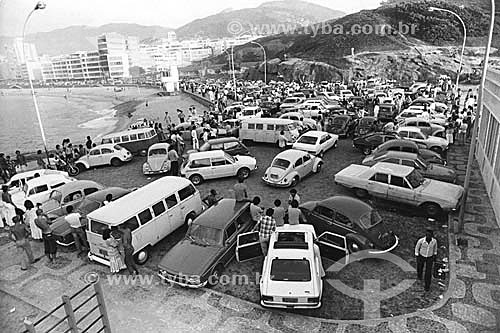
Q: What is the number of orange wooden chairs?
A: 0